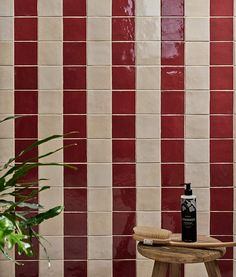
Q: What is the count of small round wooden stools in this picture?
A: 1